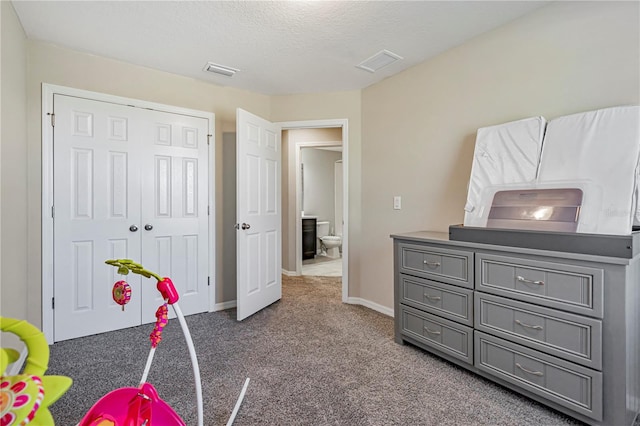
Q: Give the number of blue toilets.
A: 0